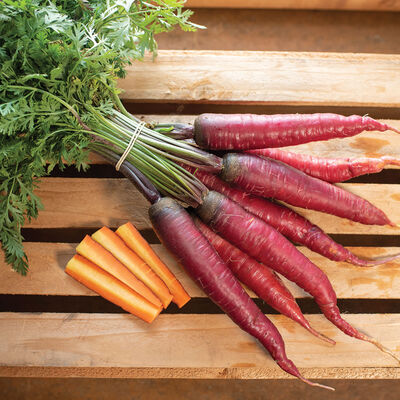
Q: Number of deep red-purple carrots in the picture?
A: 7